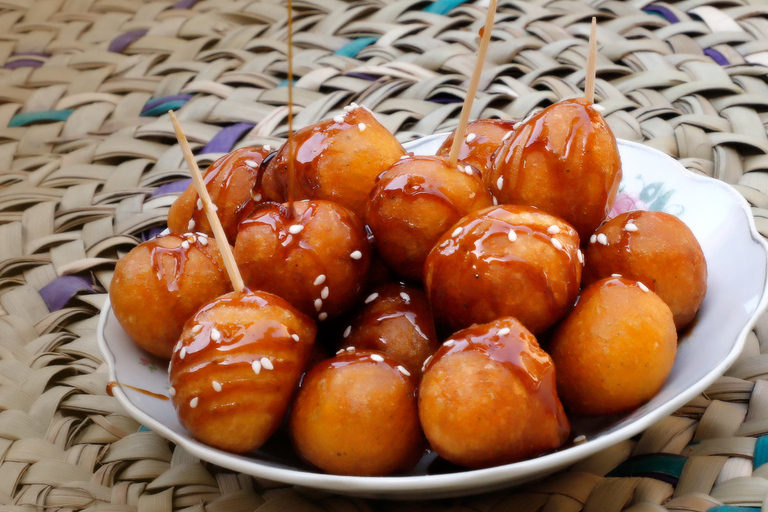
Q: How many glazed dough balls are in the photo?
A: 14